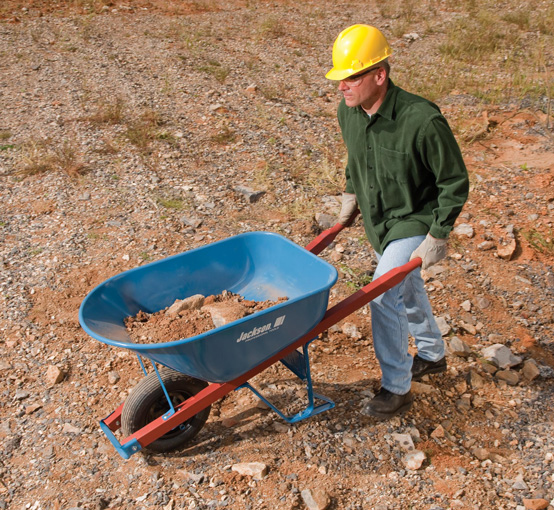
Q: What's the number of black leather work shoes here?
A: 2